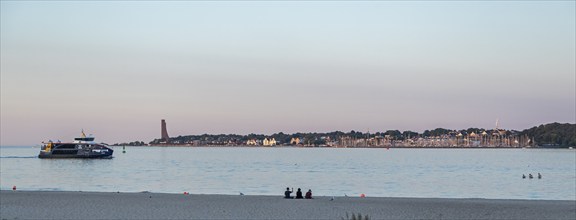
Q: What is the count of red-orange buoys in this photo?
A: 3